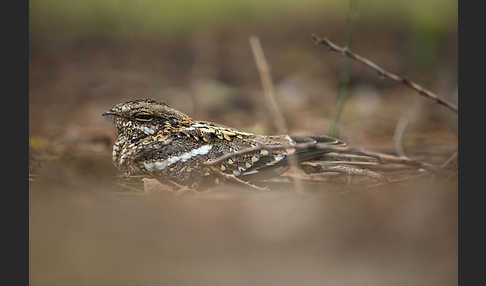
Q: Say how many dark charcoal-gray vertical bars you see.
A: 2